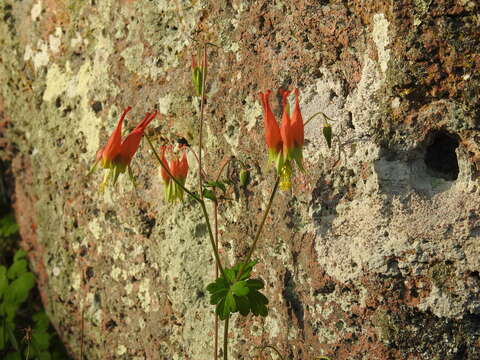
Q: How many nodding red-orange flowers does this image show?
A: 3